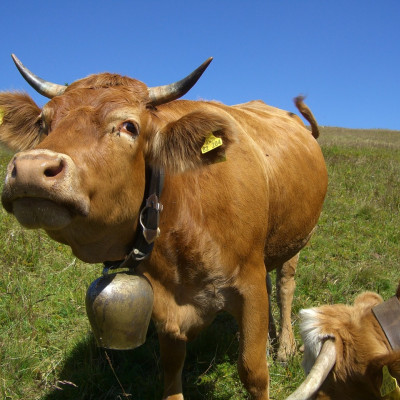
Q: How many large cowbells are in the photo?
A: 1